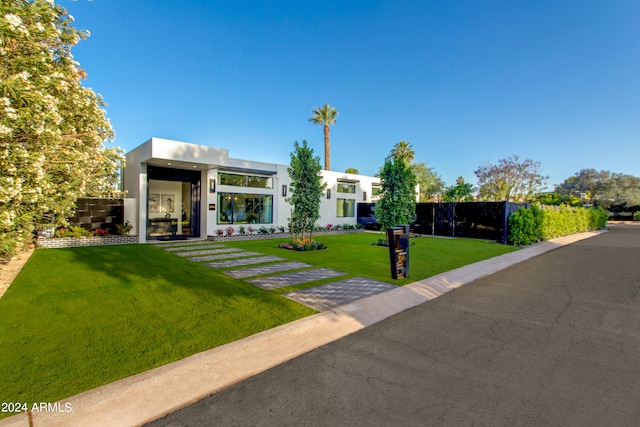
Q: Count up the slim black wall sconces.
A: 4